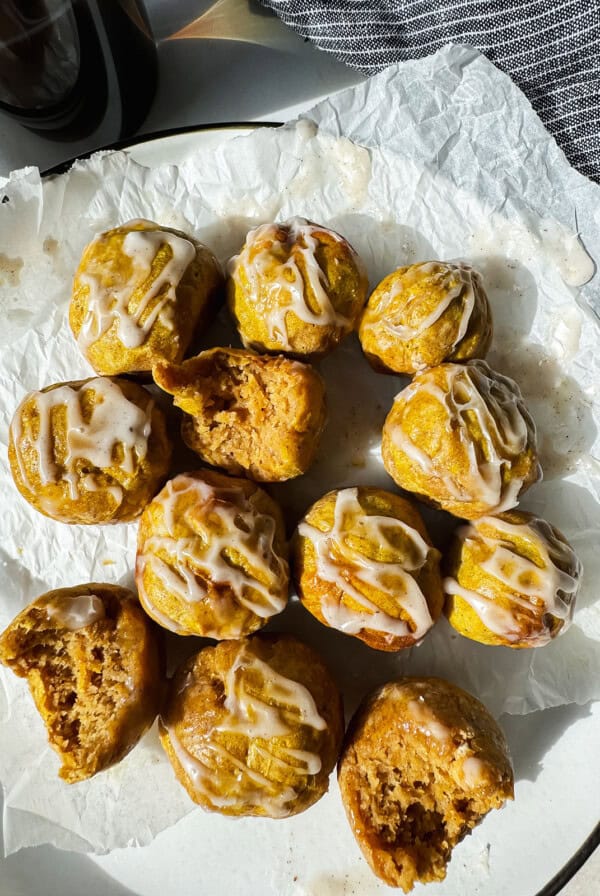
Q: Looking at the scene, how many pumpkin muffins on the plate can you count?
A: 12